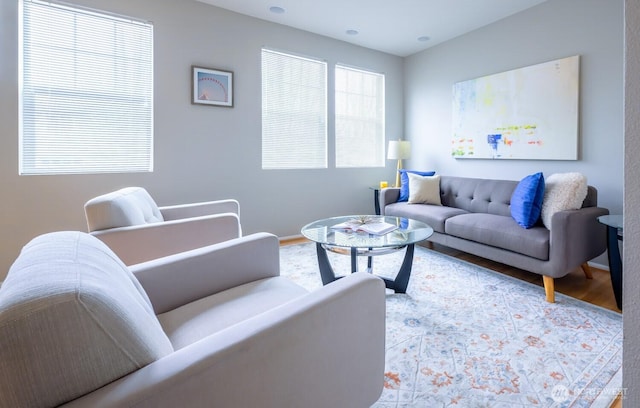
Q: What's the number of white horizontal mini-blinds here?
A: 3